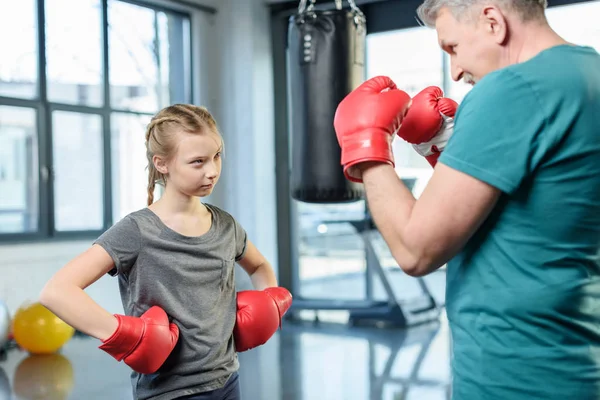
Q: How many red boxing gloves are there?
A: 4